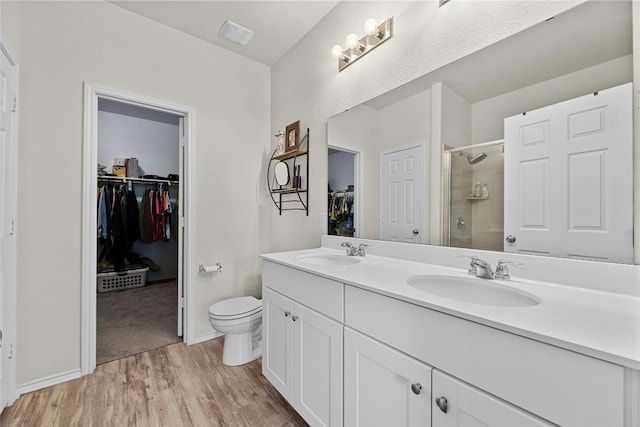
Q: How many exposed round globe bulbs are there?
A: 3